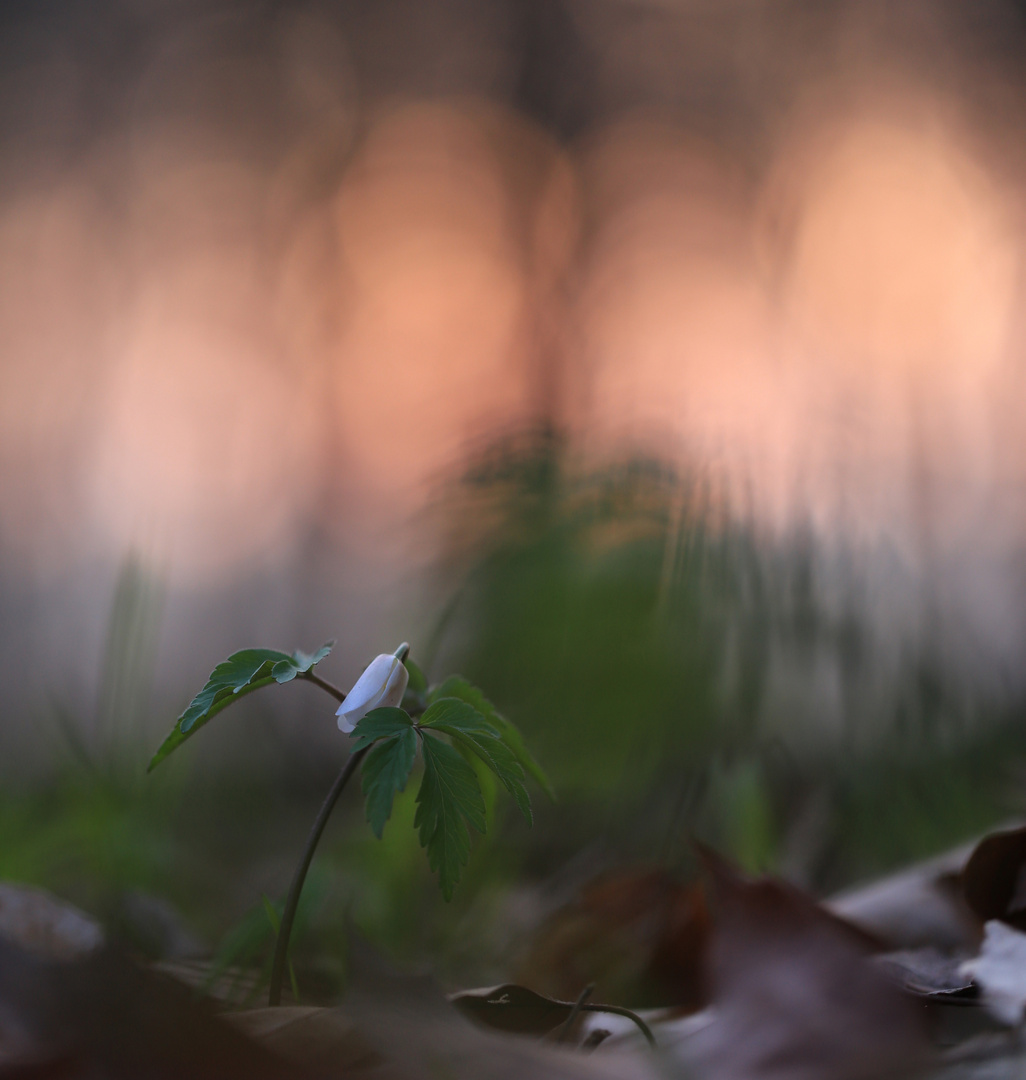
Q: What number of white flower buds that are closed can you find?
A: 1